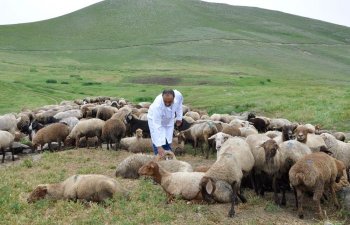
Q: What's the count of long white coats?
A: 1